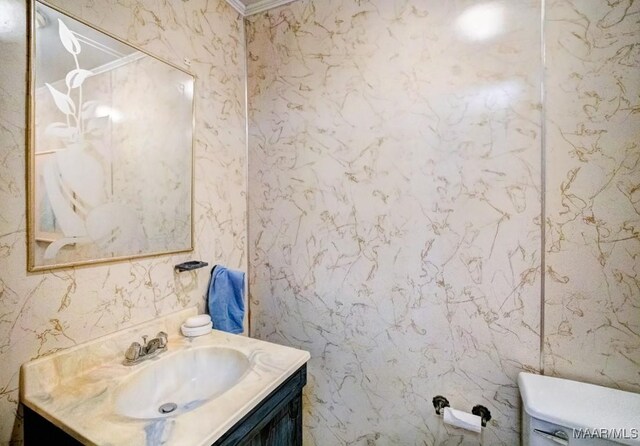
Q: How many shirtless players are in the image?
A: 0